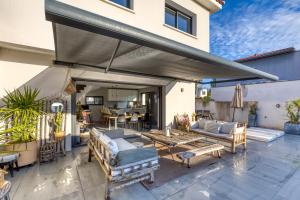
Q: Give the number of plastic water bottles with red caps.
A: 0